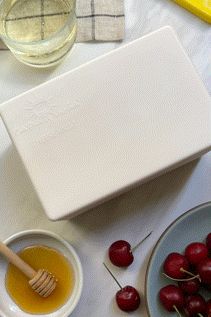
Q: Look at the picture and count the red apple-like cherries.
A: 10